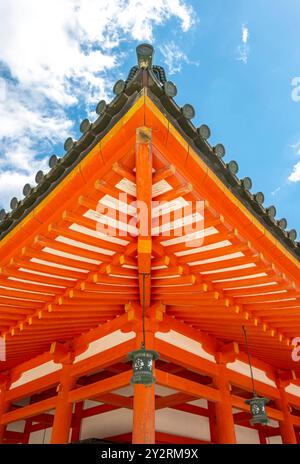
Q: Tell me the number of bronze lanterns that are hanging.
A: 2